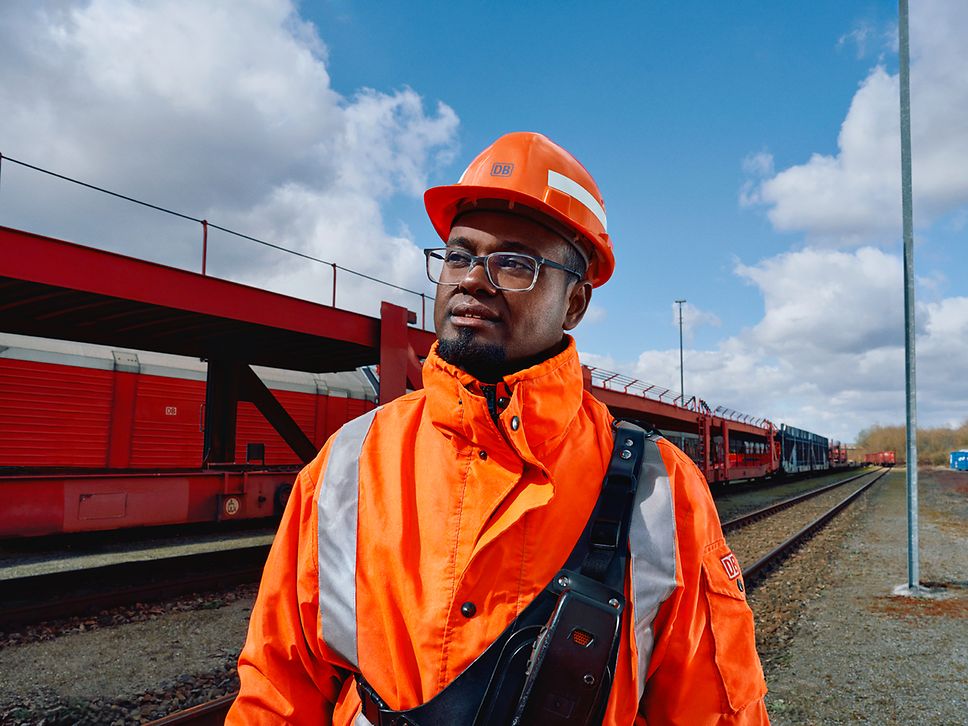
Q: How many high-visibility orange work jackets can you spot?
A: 1